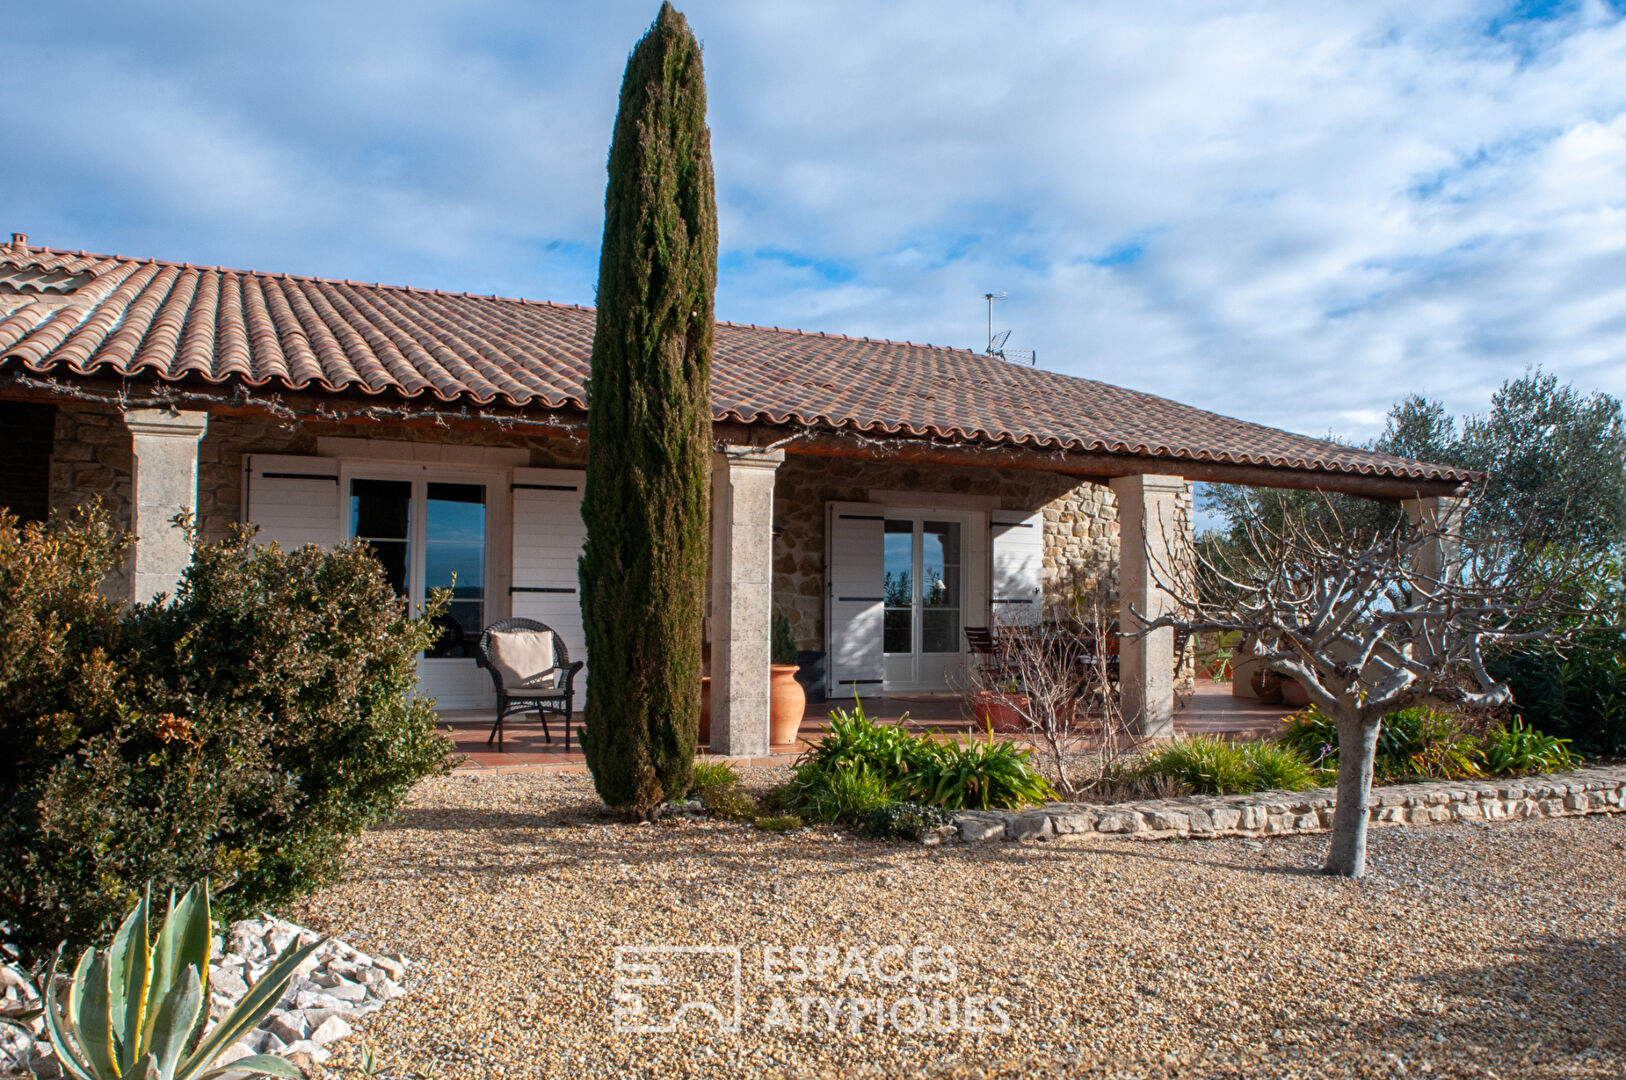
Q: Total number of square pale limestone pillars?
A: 4